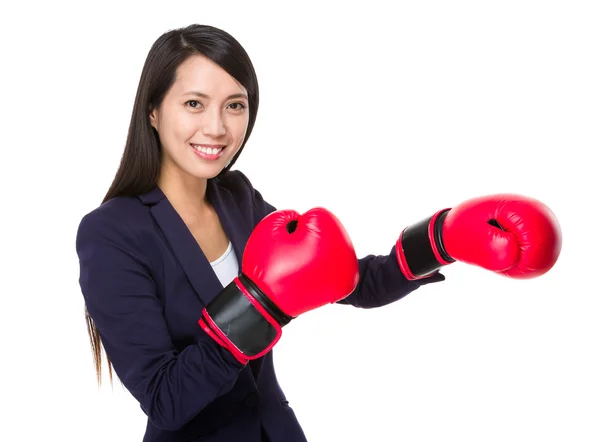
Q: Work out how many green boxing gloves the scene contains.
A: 0